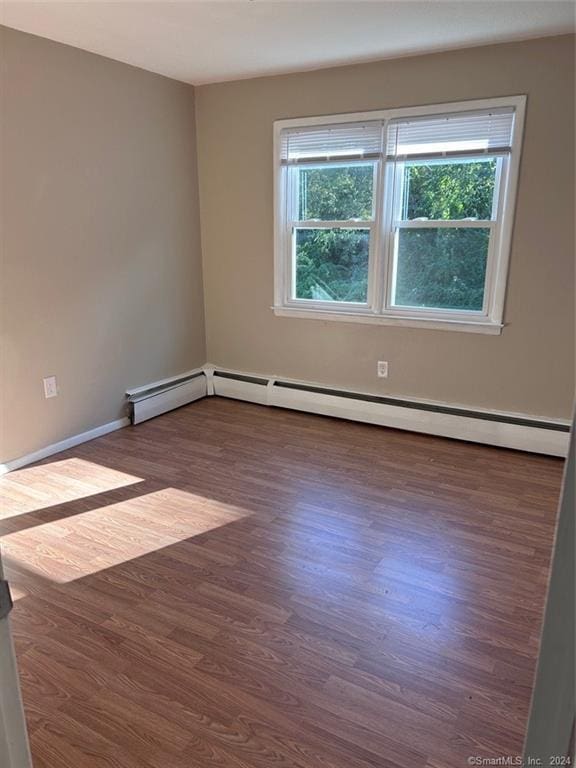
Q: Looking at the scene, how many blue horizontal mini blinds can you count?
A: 0